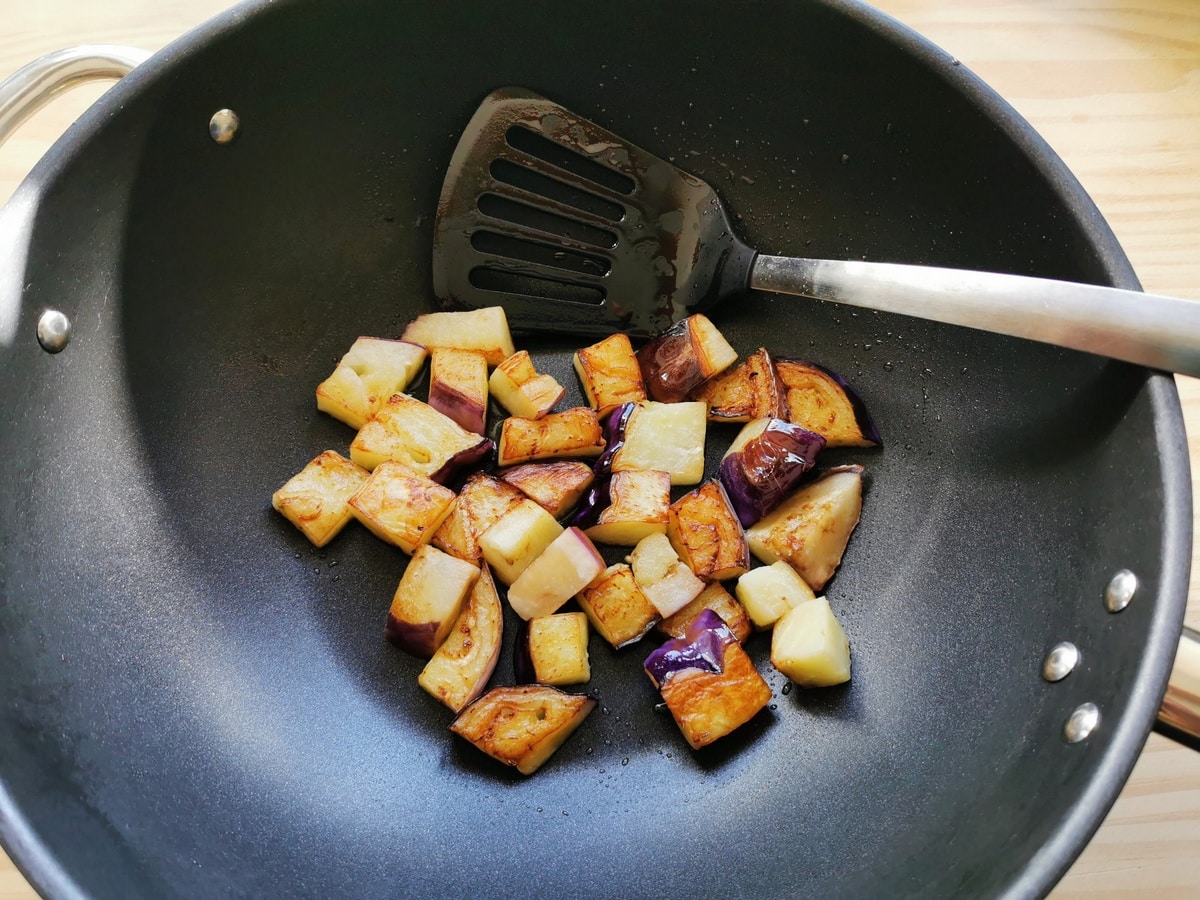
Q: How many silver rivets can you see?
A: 5